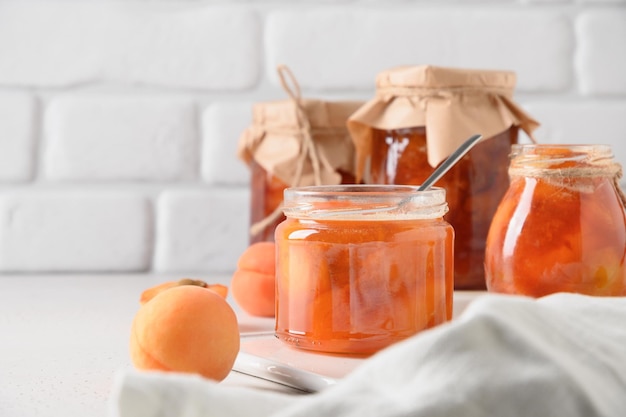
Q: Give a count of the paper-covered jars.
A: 2